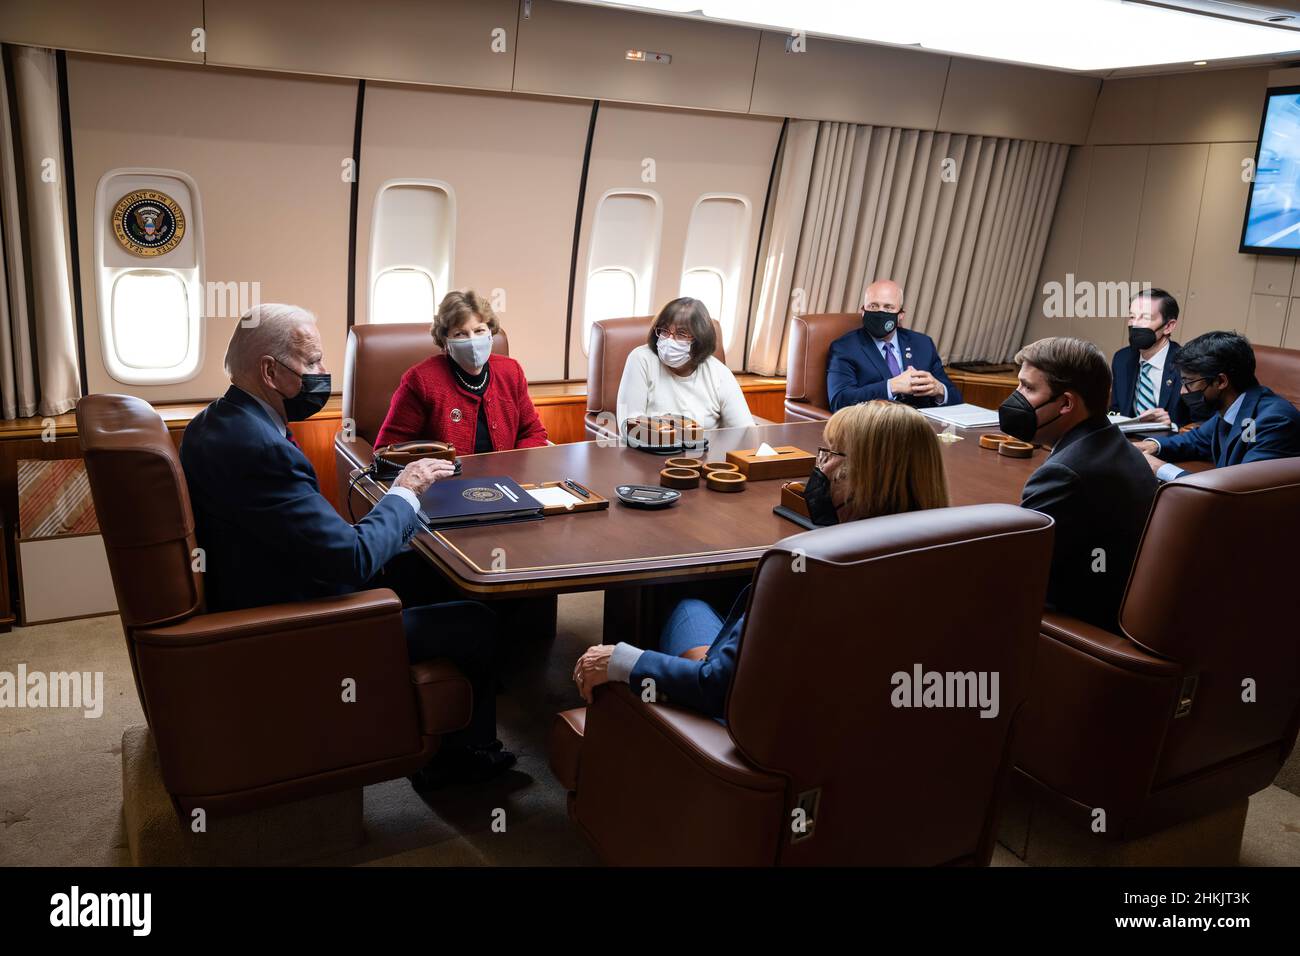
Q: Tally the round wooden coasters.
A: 6